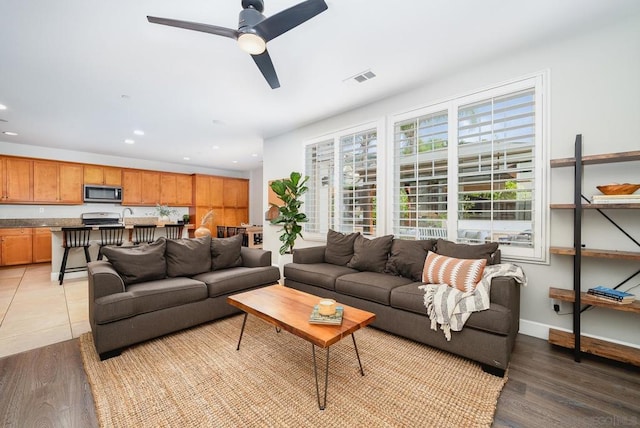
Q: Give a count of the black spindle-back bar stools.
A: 4